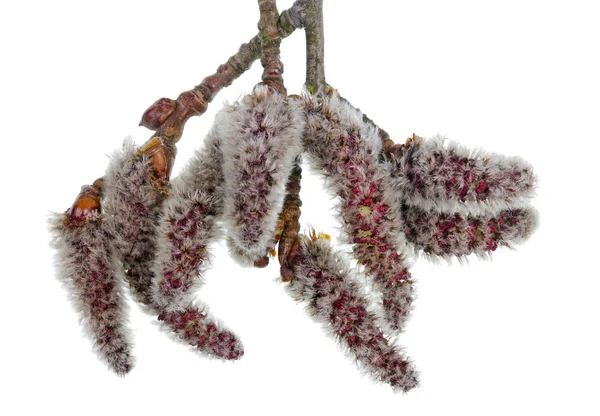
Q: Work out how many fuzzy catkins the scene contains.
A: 8